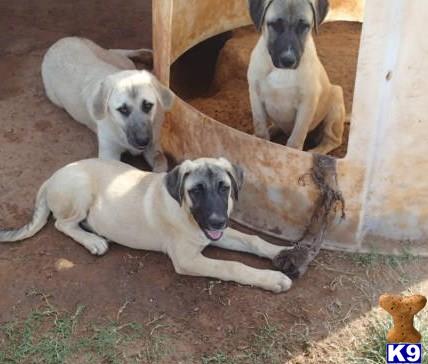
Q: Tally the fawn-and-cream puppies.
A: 3